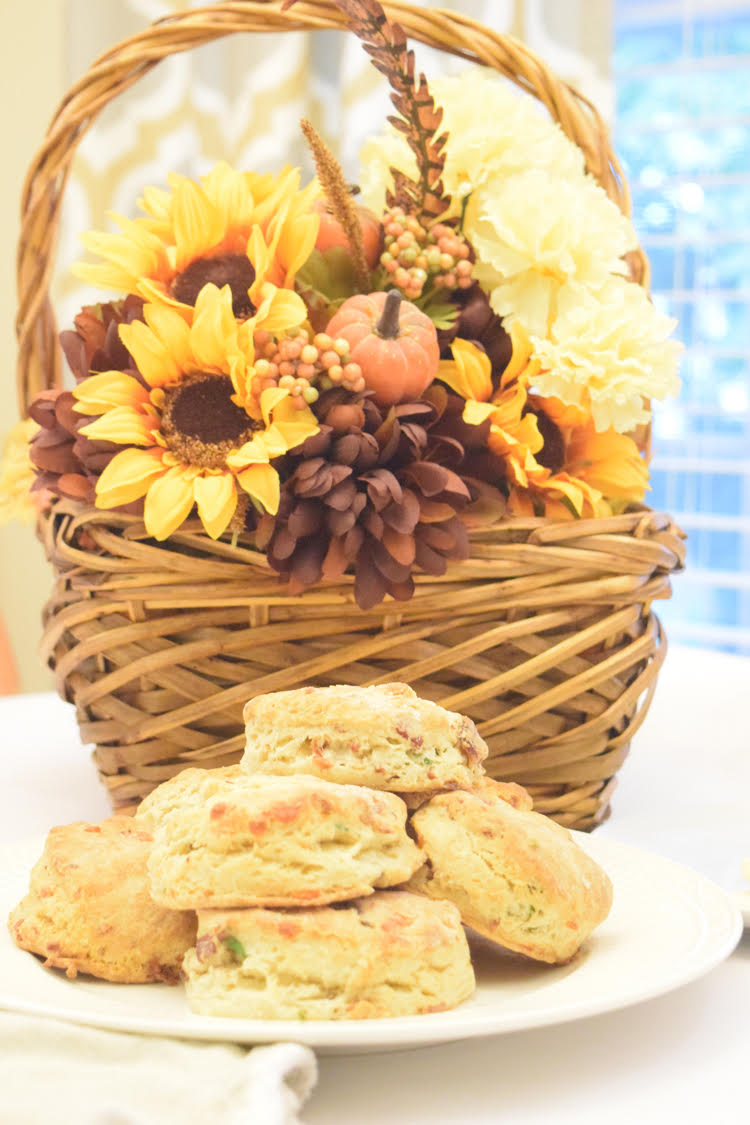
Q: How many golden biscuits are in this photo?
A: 7